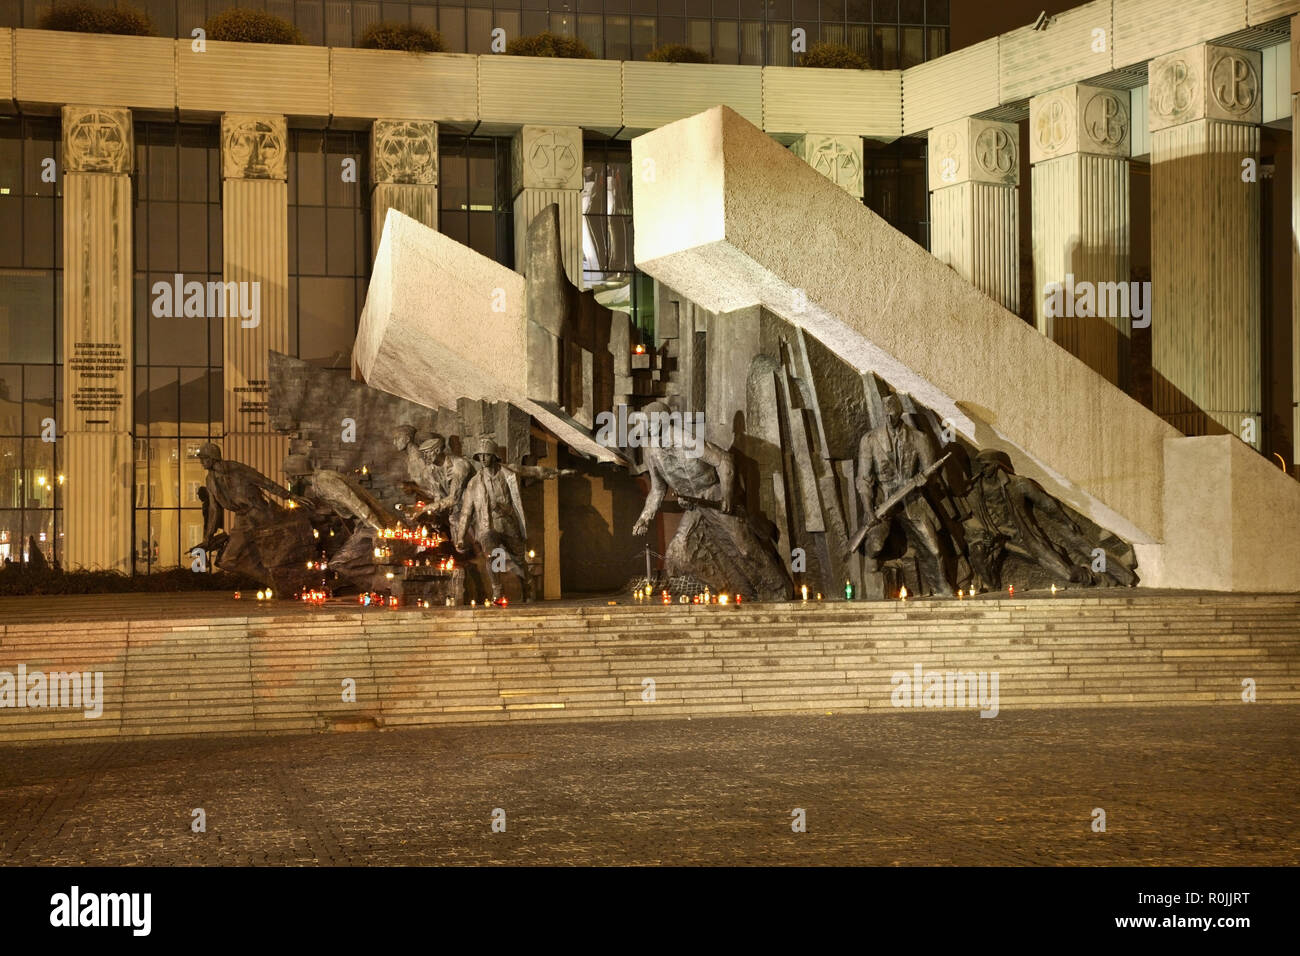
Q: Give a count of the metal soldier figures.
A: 8